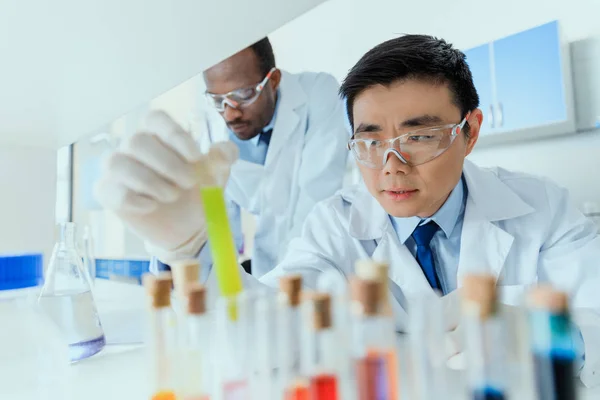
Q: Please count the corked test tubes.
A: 9